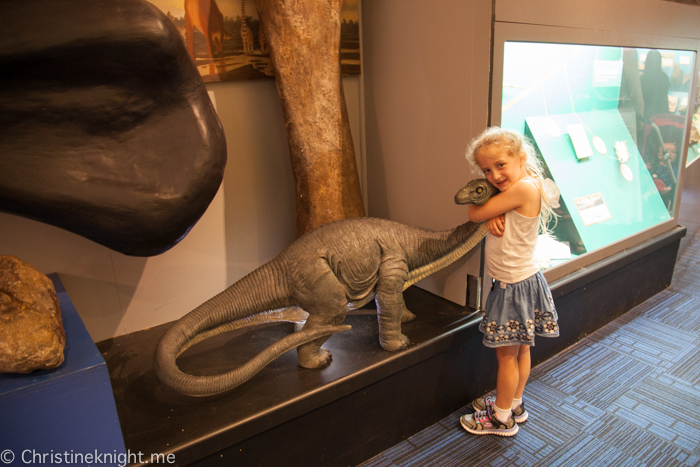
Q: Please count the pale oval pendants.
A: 3